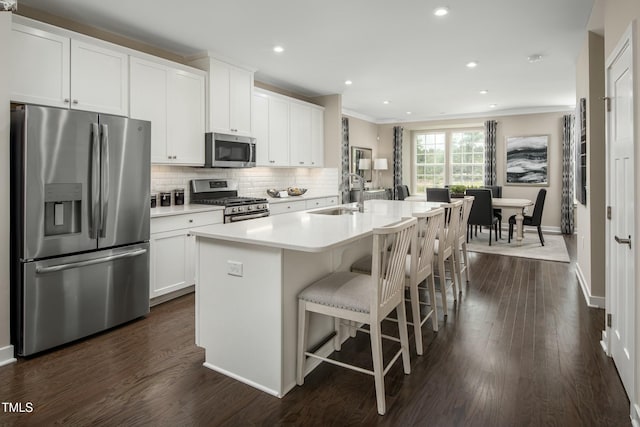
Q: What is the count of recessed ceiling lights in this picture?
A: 8